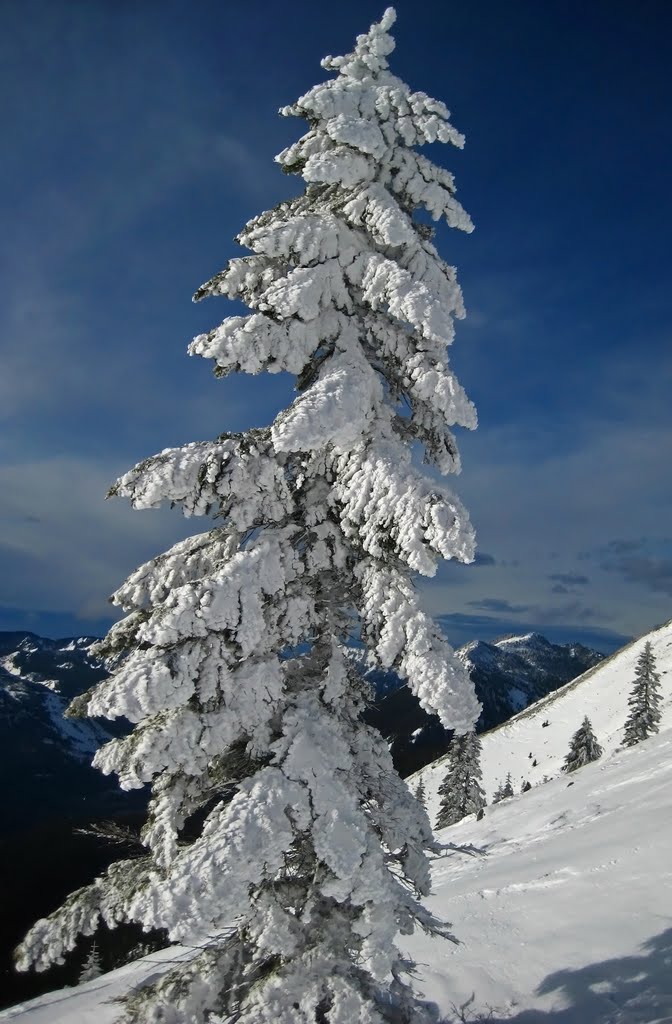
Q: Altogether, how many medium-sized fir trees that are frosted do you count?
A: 3